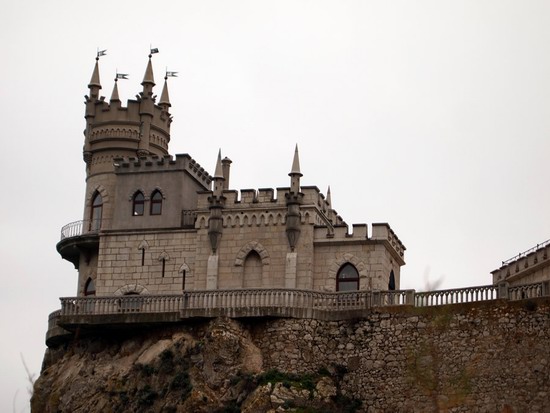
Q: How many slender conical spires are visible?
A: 7